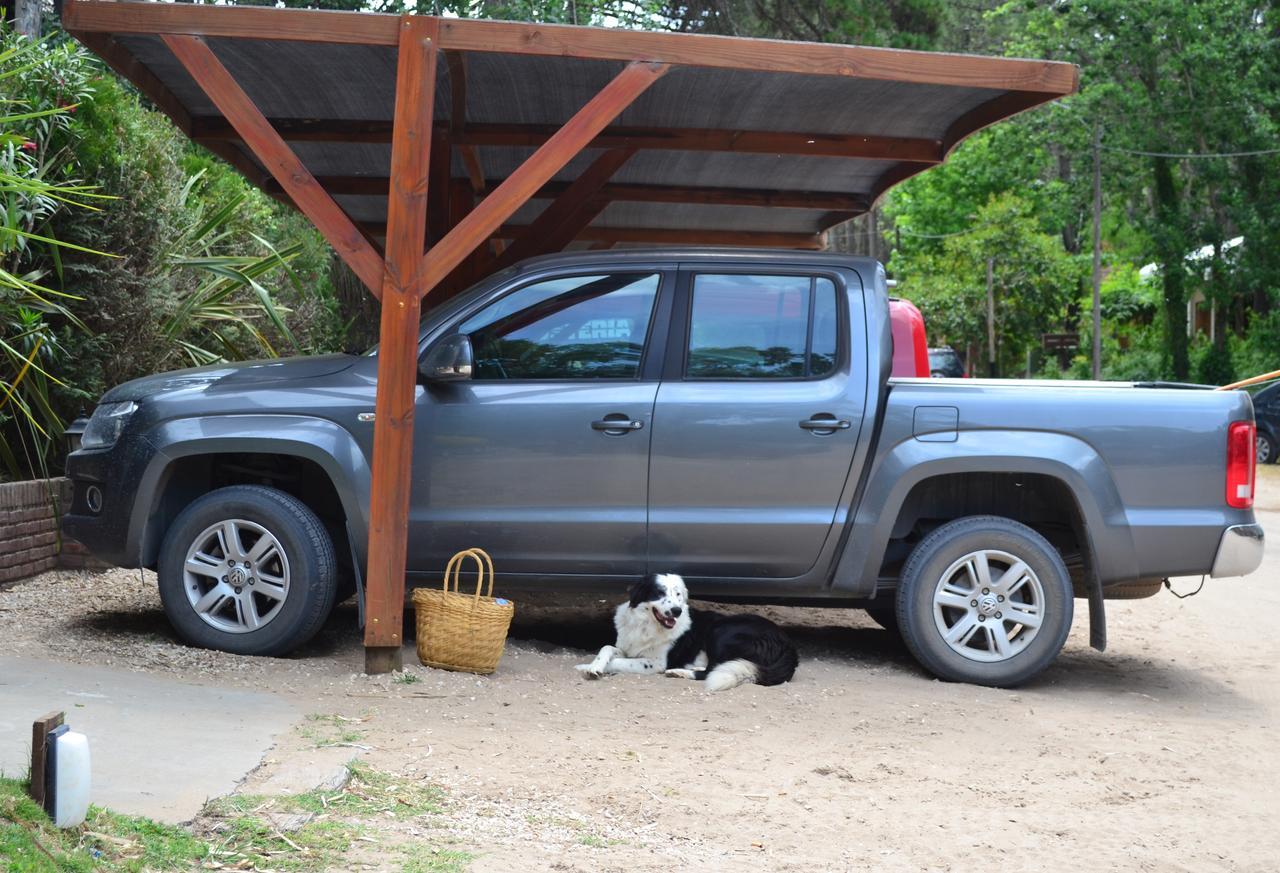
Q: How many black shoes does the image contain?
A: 0